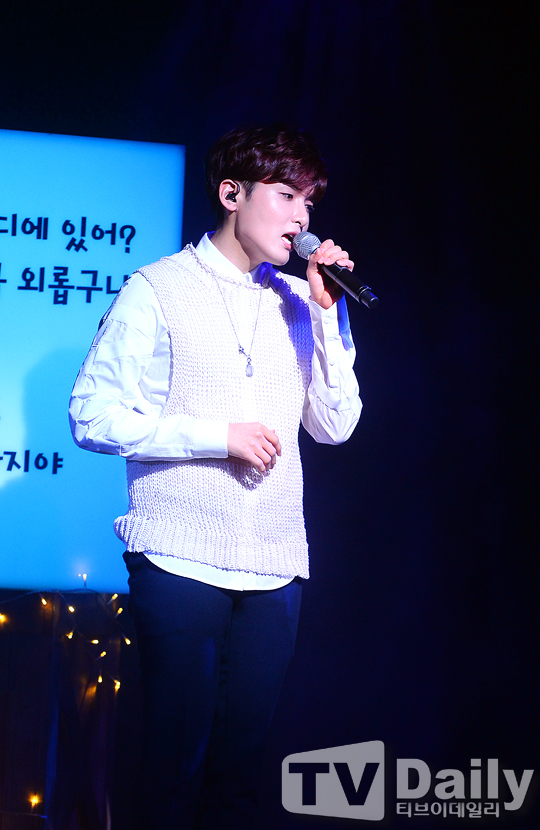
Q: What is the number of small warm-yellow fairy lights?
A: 13